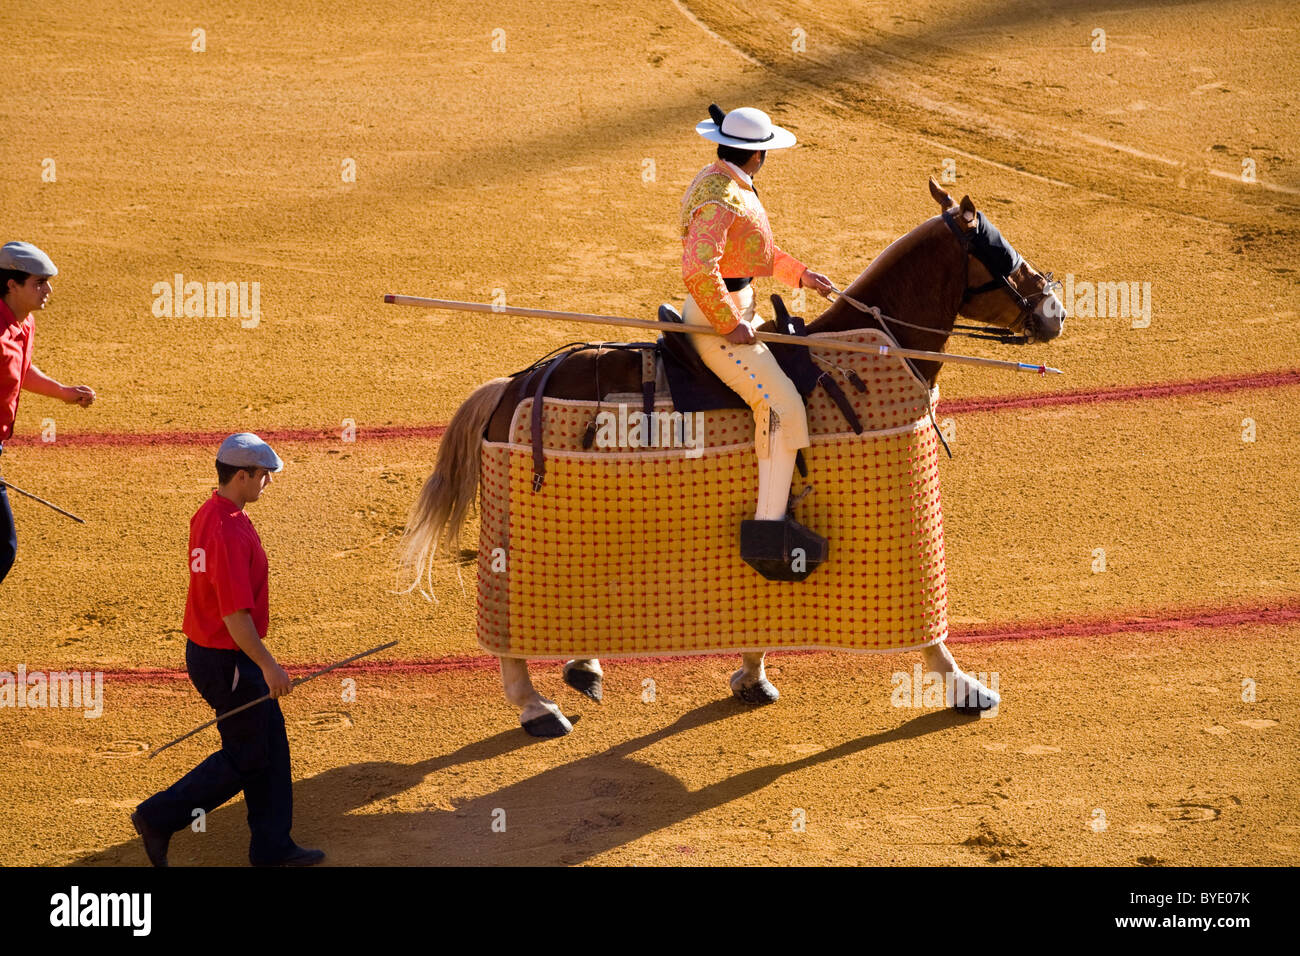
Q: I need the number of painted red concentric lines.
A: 2